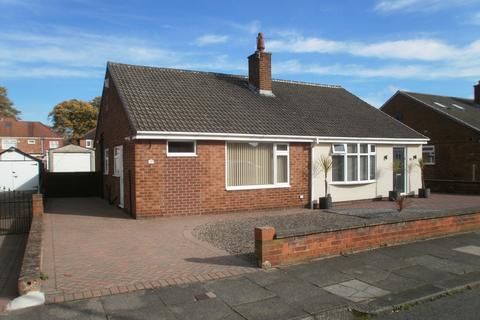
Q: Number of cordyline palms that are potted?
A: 3